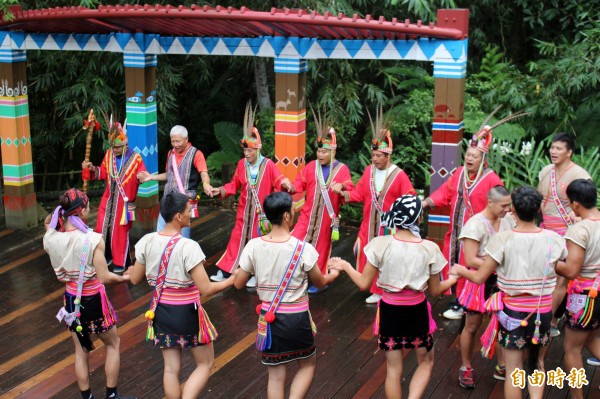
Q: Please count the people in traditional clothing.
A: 14